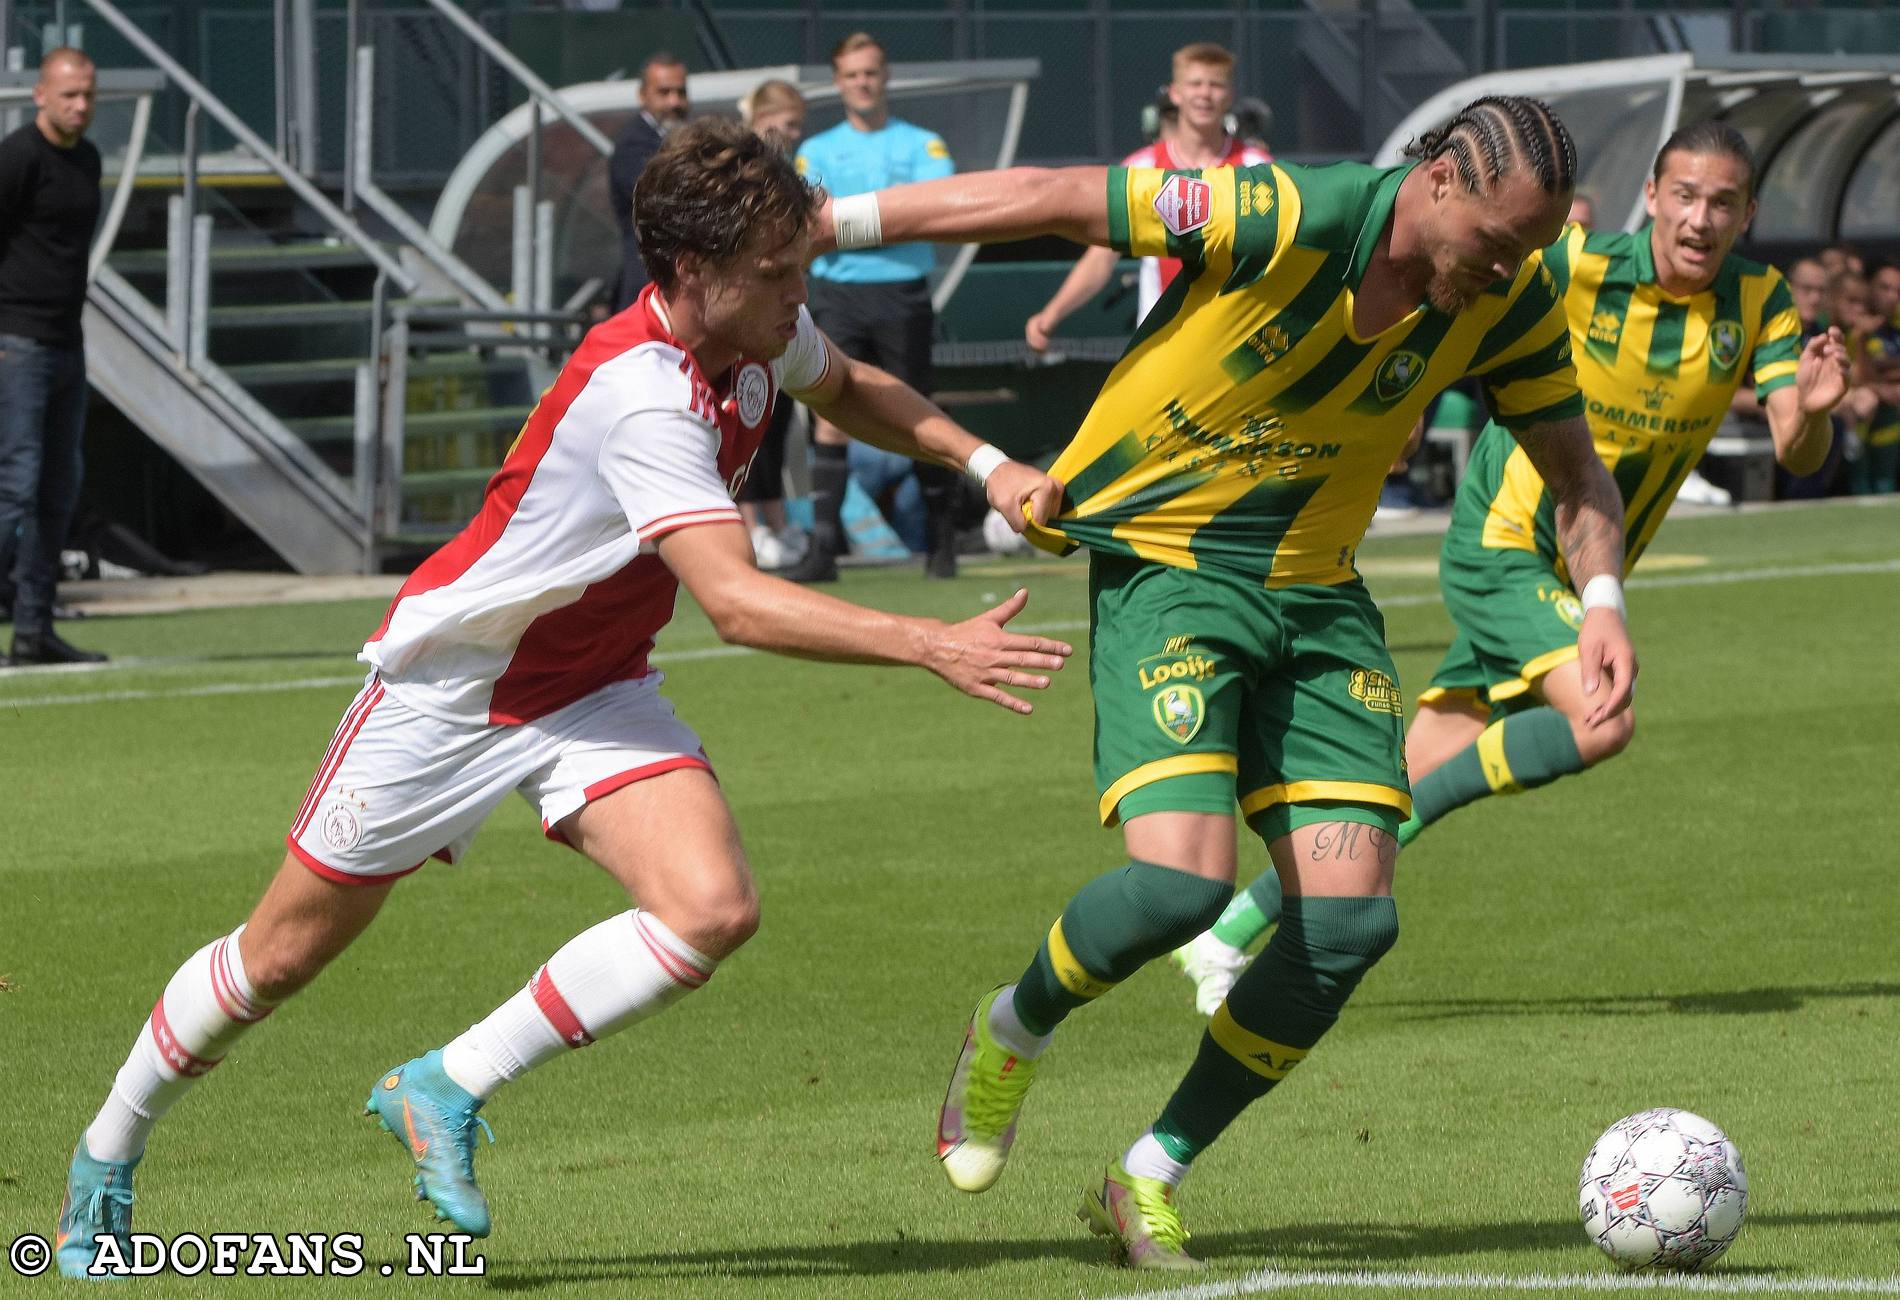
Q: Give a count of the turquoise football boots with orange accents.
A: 2